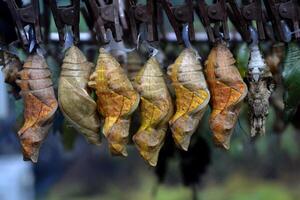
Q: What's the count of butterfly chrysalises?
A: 7